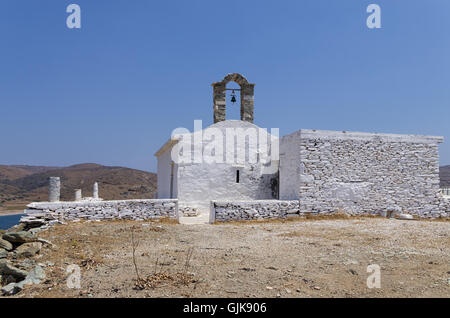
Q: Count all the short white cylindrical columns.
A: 3